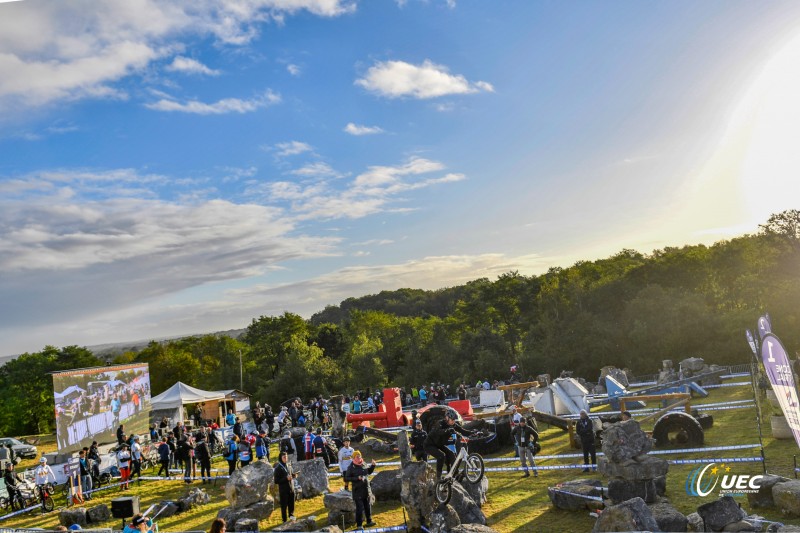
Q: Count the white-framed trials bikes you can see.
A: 1